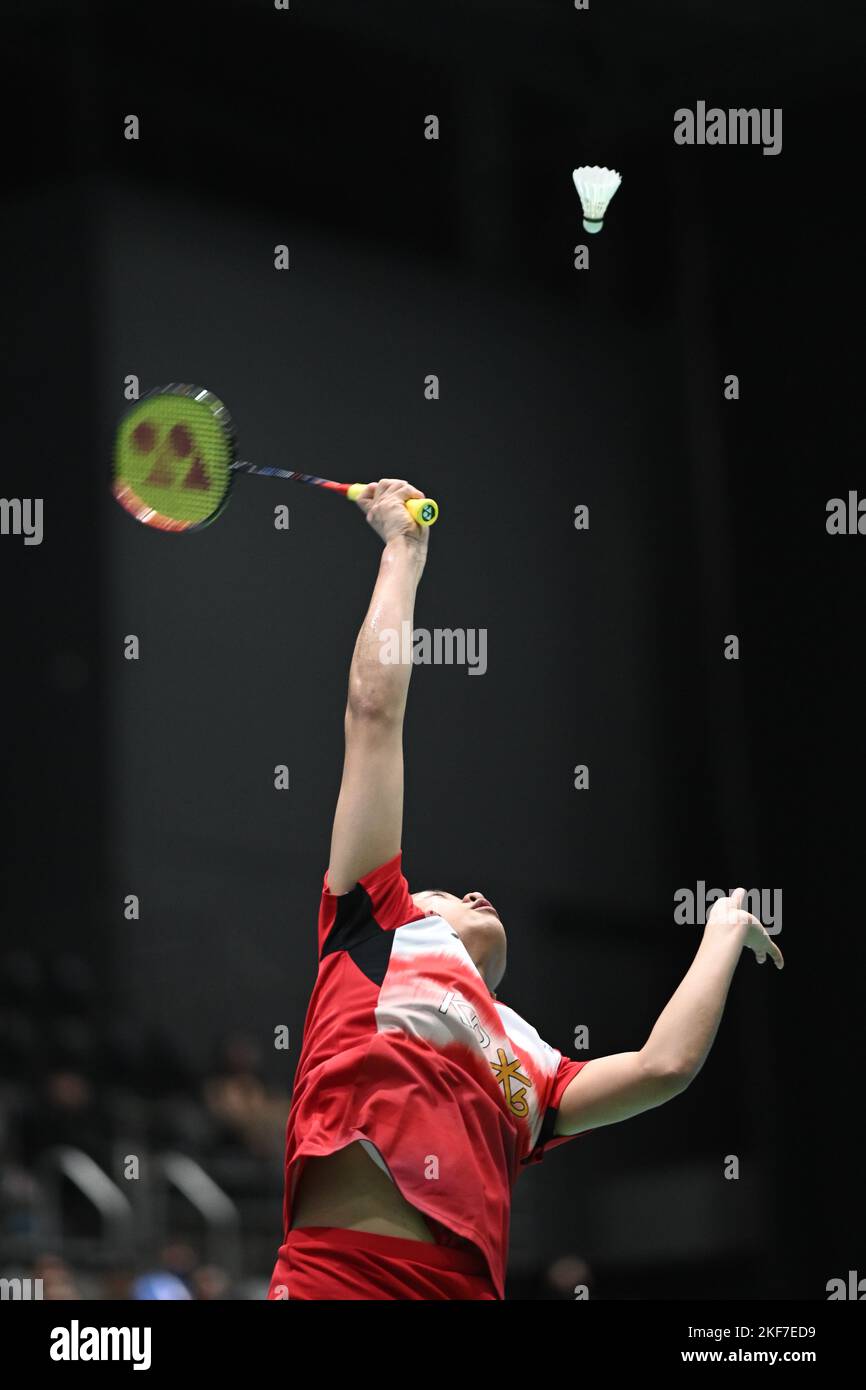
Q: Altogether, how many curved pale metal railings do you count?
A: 2